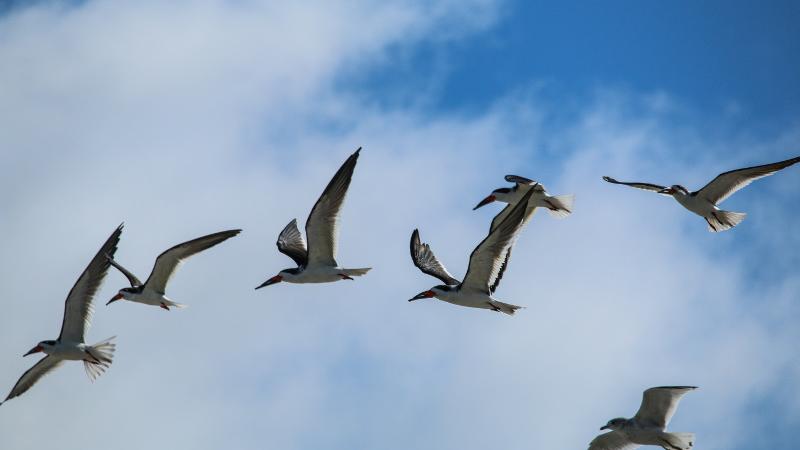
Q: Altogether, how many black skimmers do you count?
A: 6